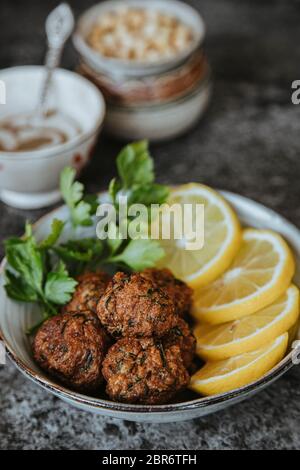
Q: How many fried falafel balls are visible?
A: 6